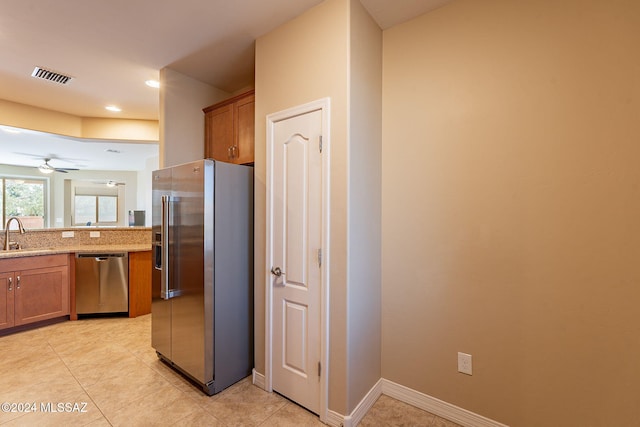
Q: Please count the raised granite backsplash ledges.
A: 1